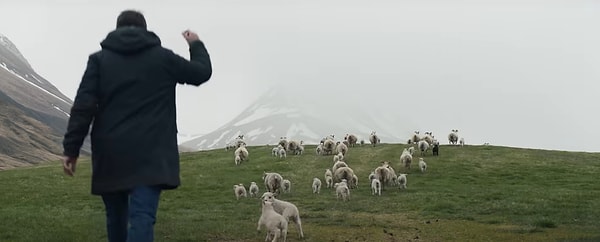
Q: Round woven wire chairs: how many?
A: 0